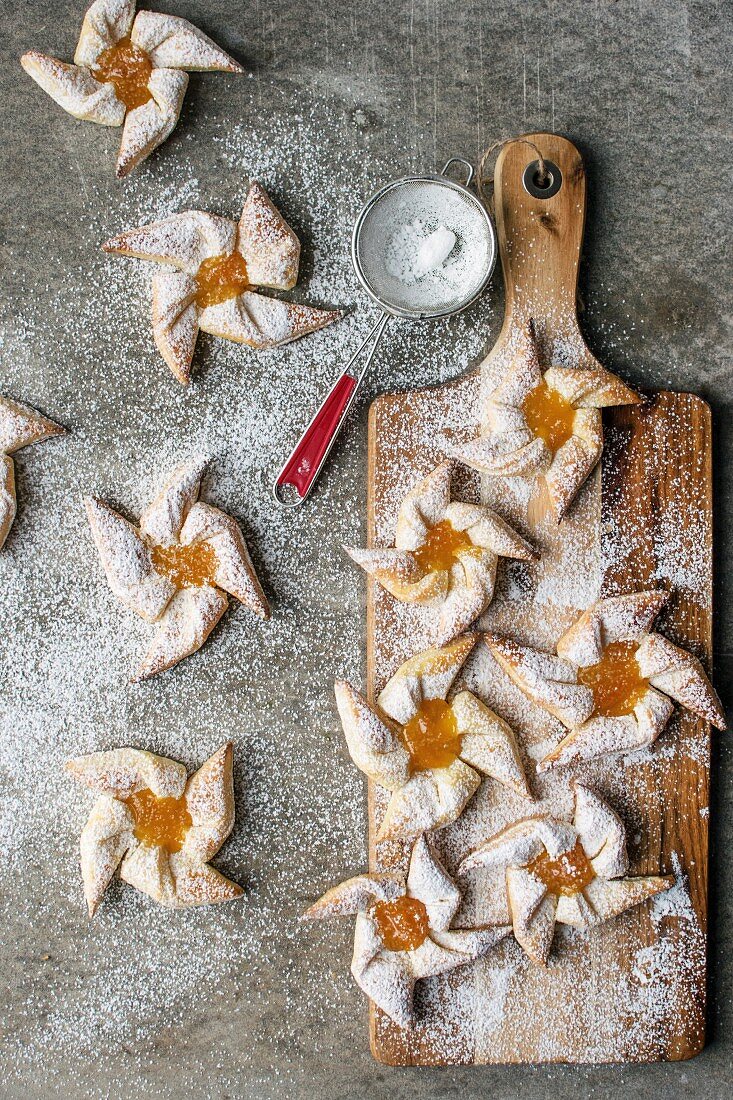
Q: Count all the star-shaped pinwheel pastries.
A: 11